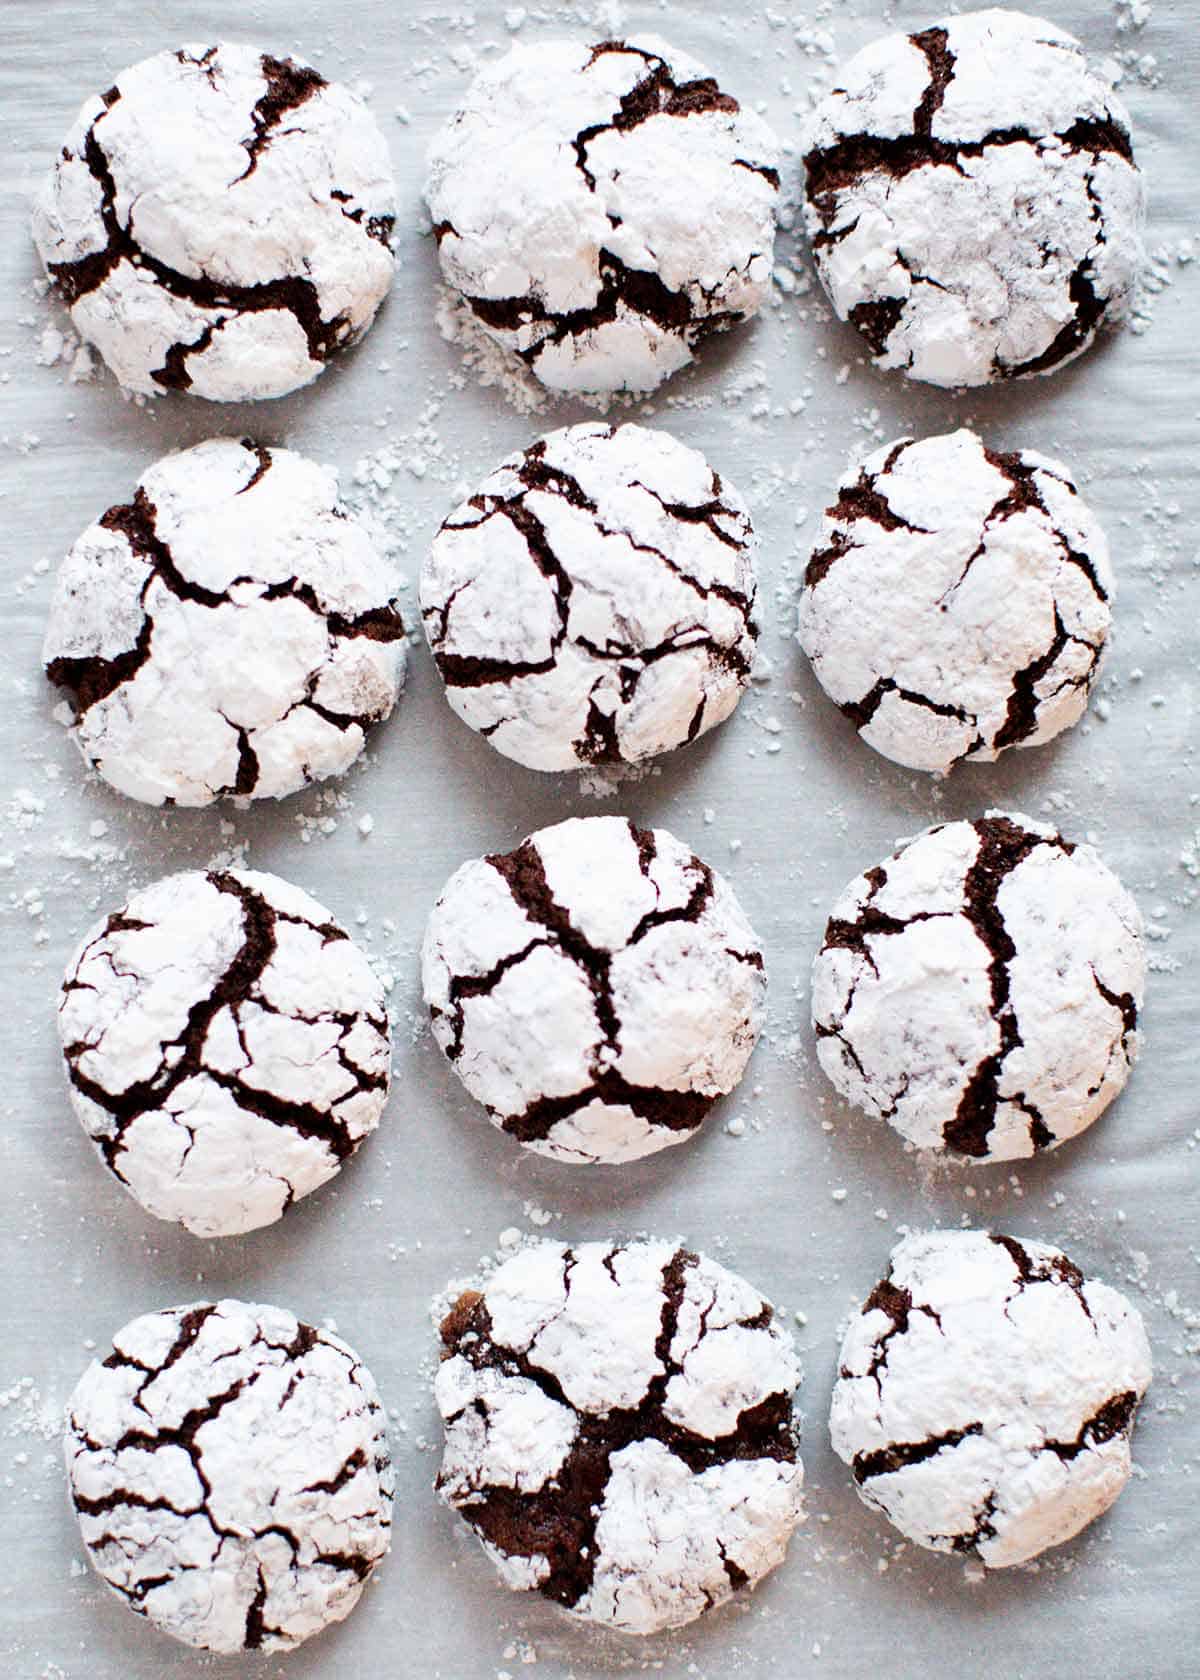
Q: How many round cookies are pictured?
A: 12